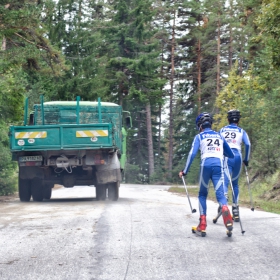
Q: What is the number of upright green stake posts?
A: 4